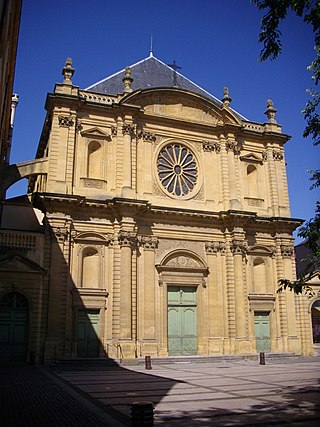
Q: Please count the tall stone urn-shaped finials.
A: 4